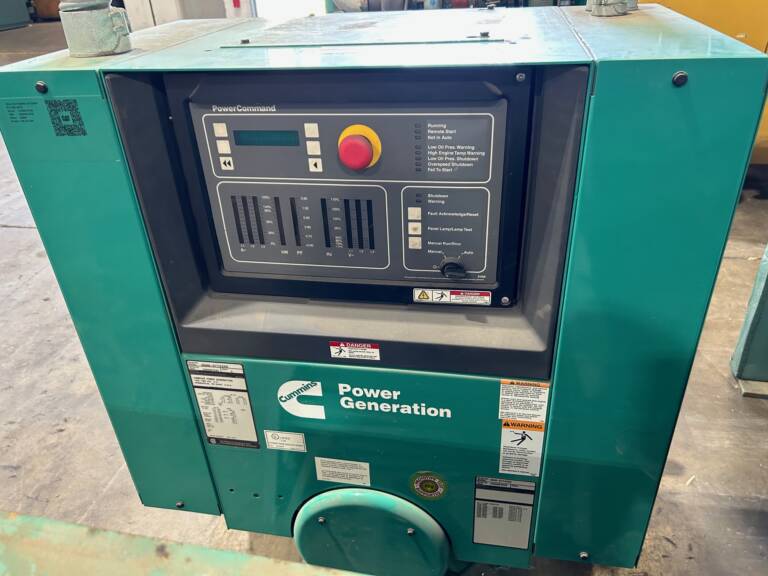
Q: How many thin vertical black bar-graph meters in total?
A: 9